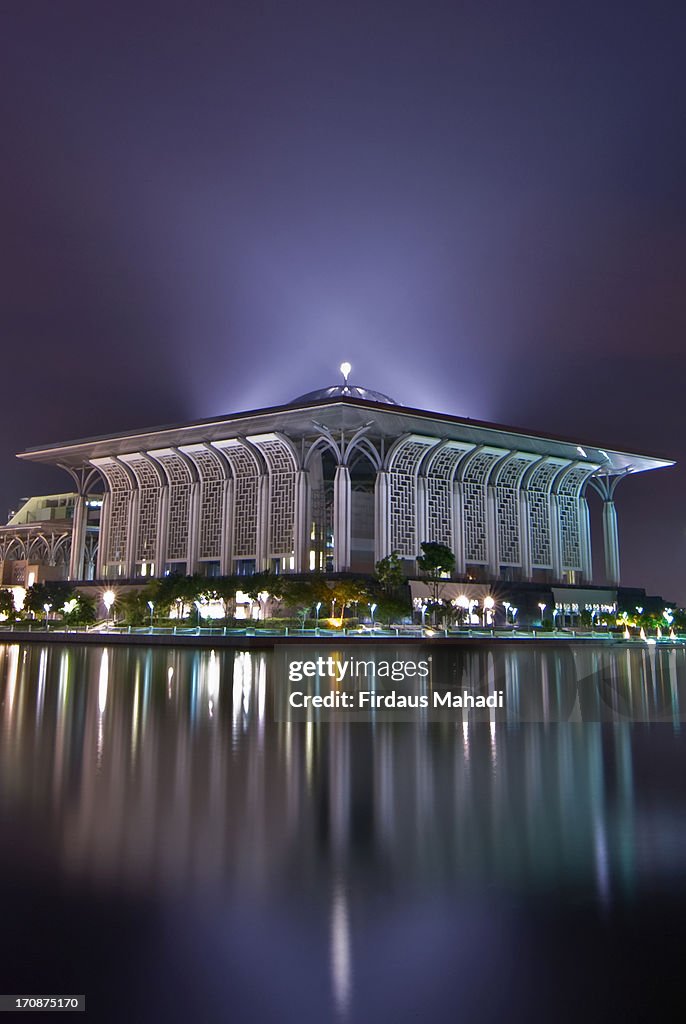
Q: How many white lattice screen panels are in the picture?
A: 12